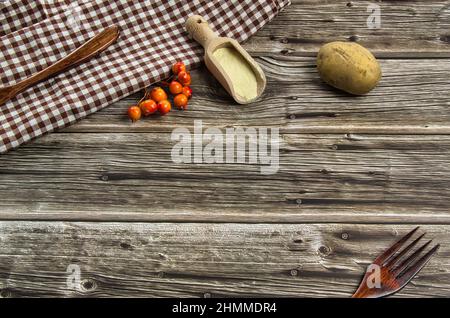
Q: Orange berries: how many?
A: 9